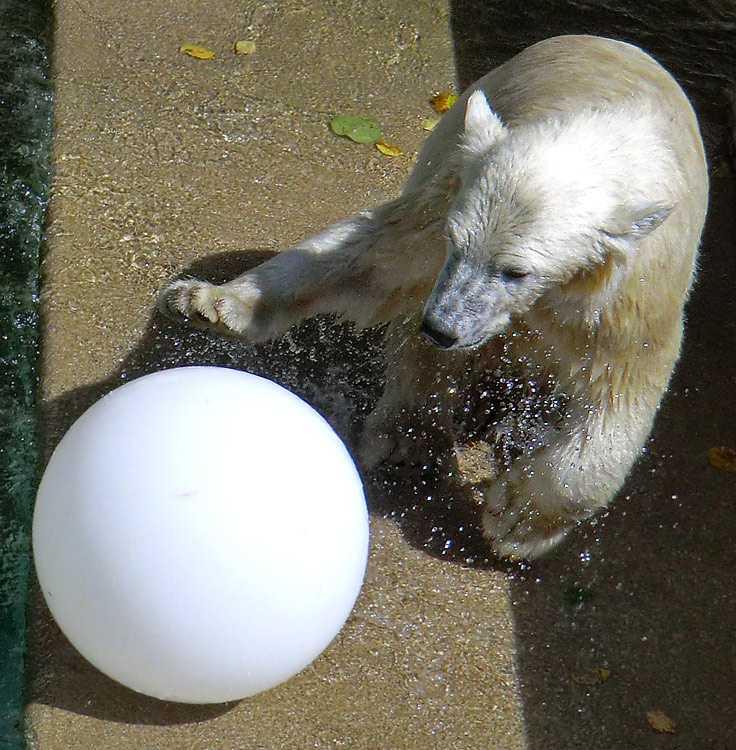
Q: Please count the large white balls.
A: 1